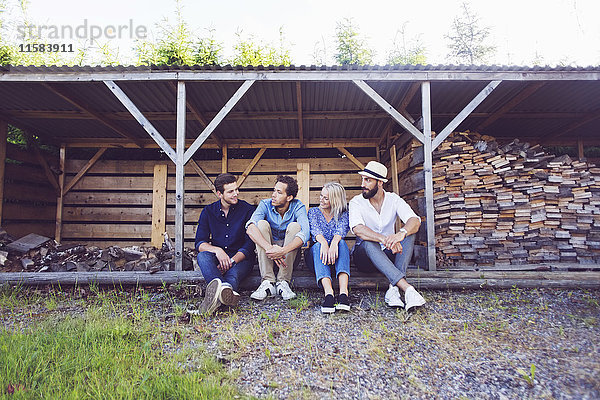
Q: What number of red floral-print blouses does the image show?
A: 0